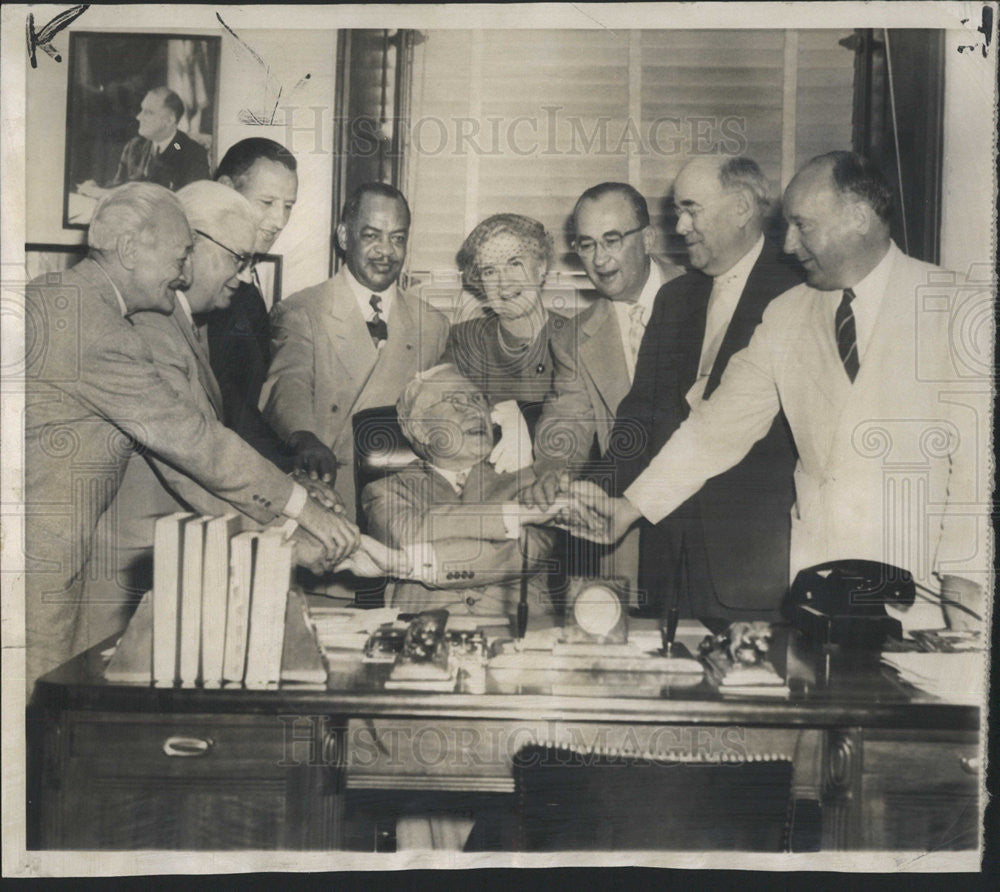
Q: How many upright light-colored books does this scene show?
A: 5